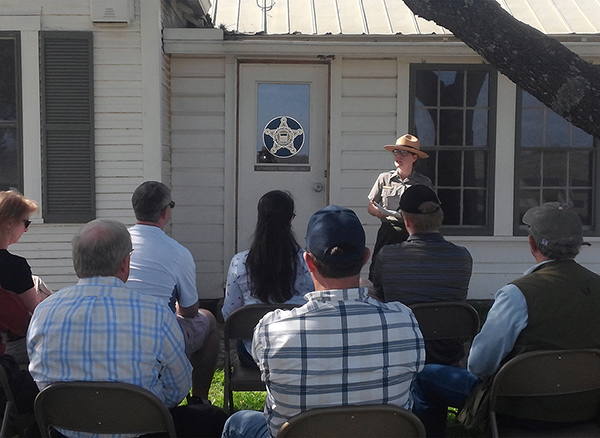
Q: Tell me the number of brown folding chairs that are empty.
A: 0